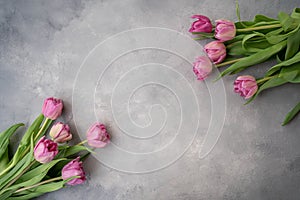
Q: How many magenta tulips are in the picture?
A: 10